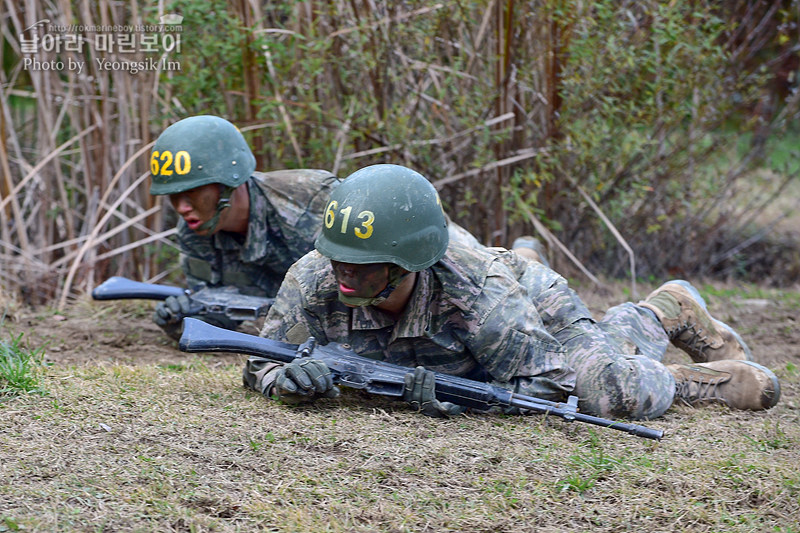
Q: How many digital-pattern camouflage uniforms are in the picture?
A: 2